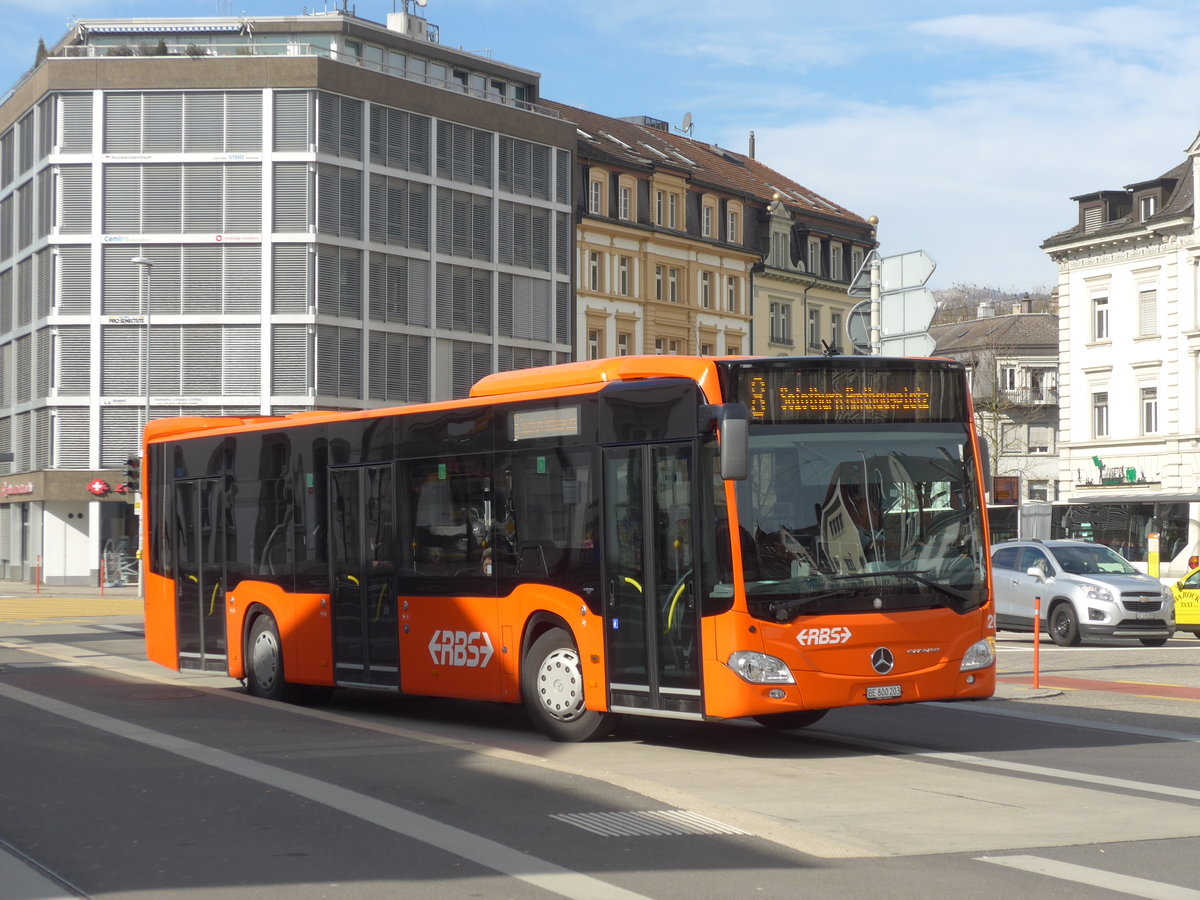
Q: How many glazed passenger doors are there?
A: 3